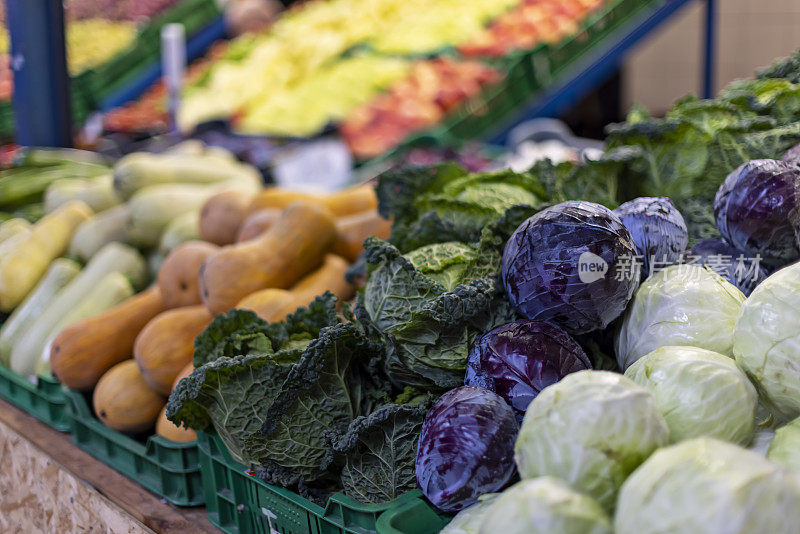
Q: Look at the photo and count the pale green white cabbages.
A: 8